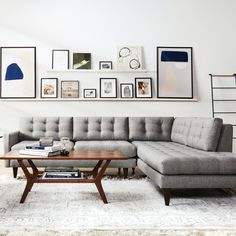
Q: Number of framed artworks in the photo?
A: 12